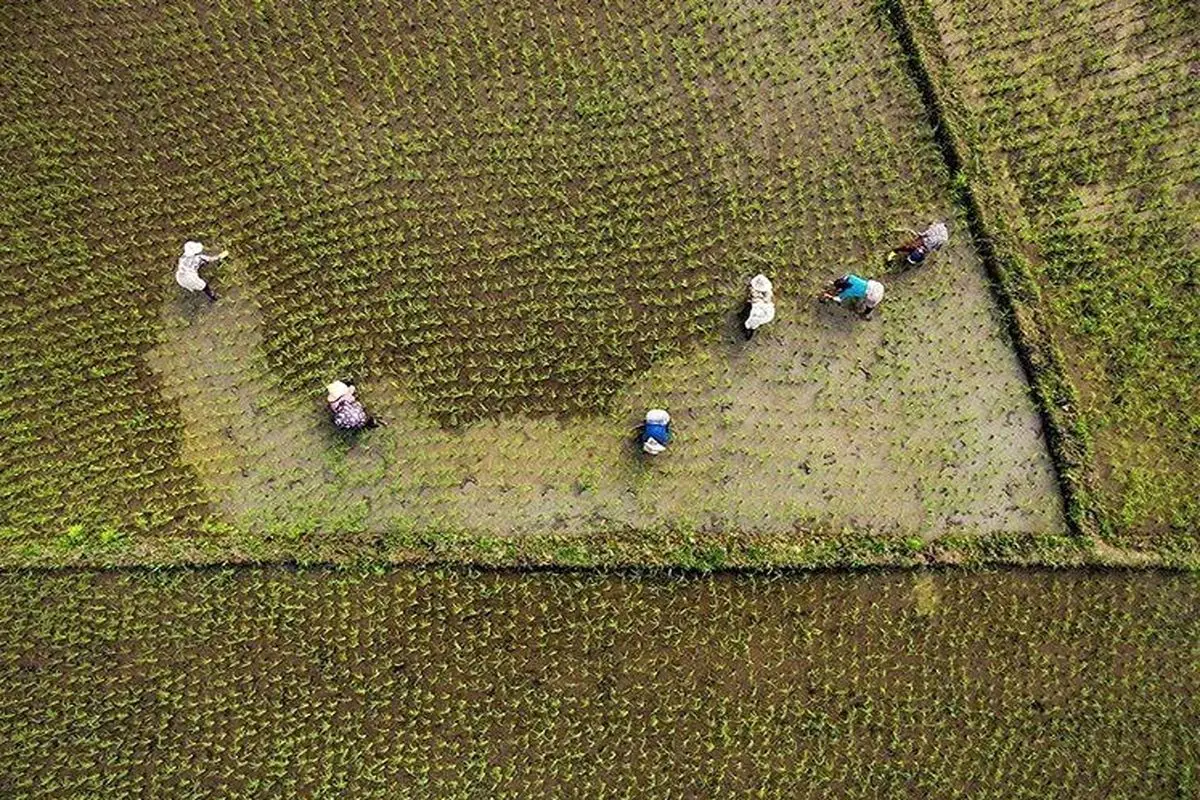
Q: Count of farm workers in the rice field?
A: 6